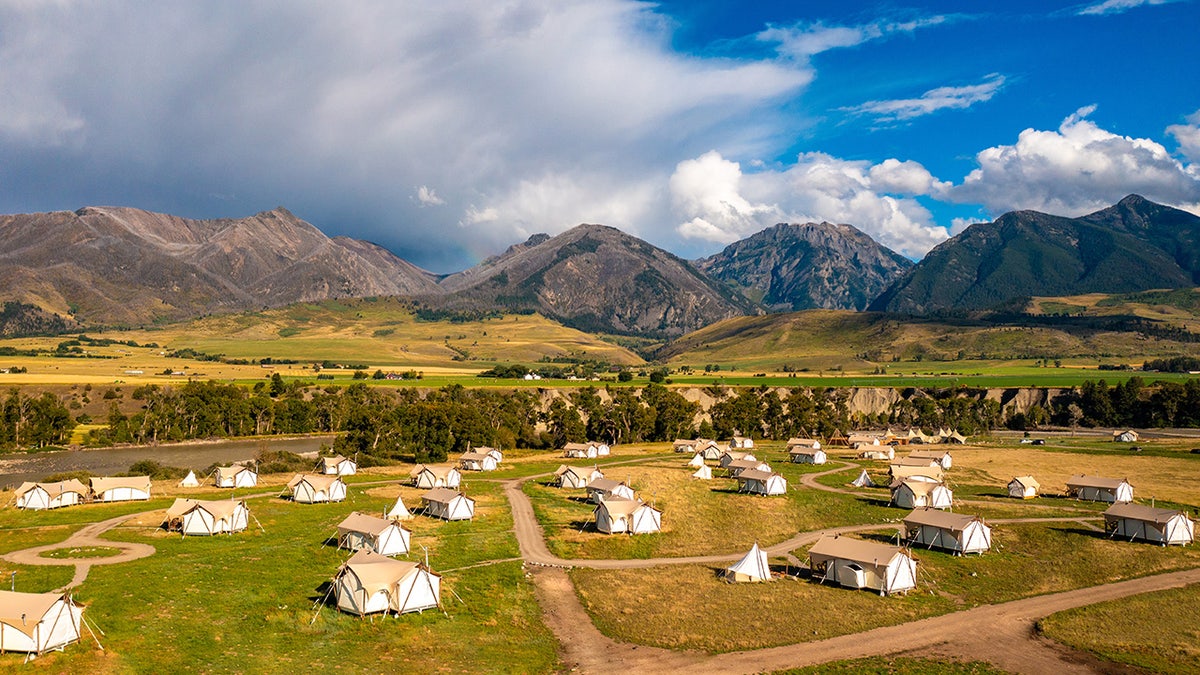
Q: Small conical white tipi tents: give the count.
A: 6